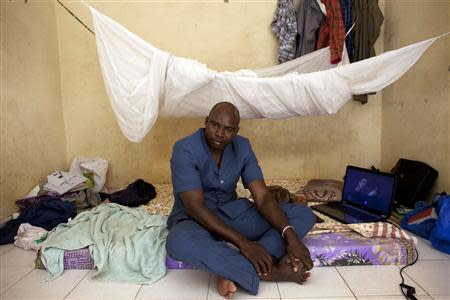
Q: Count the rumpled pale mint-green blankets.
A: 1